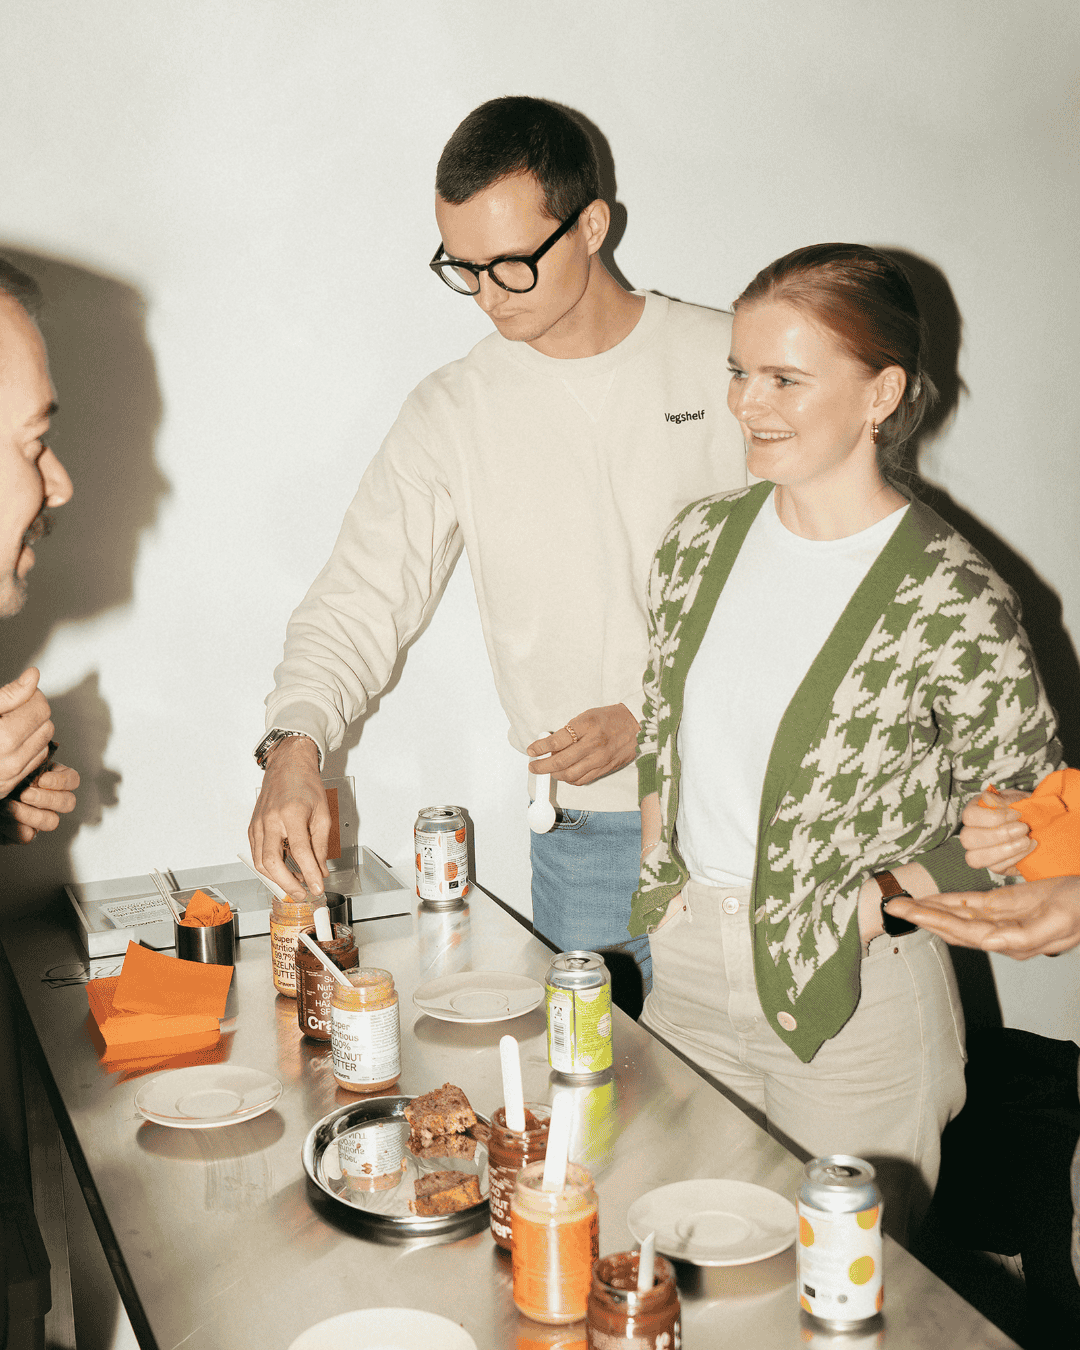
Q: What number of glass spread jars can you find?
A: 6